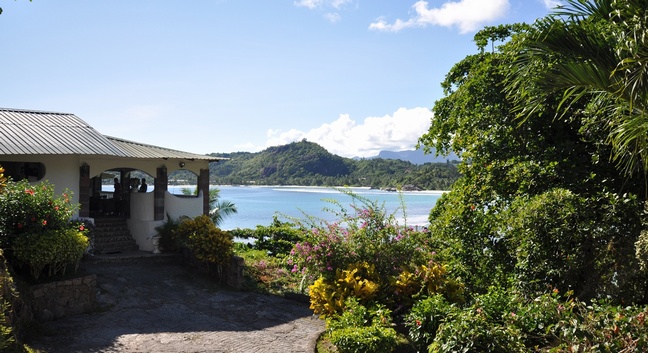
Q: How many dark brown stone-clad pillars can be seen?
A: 3